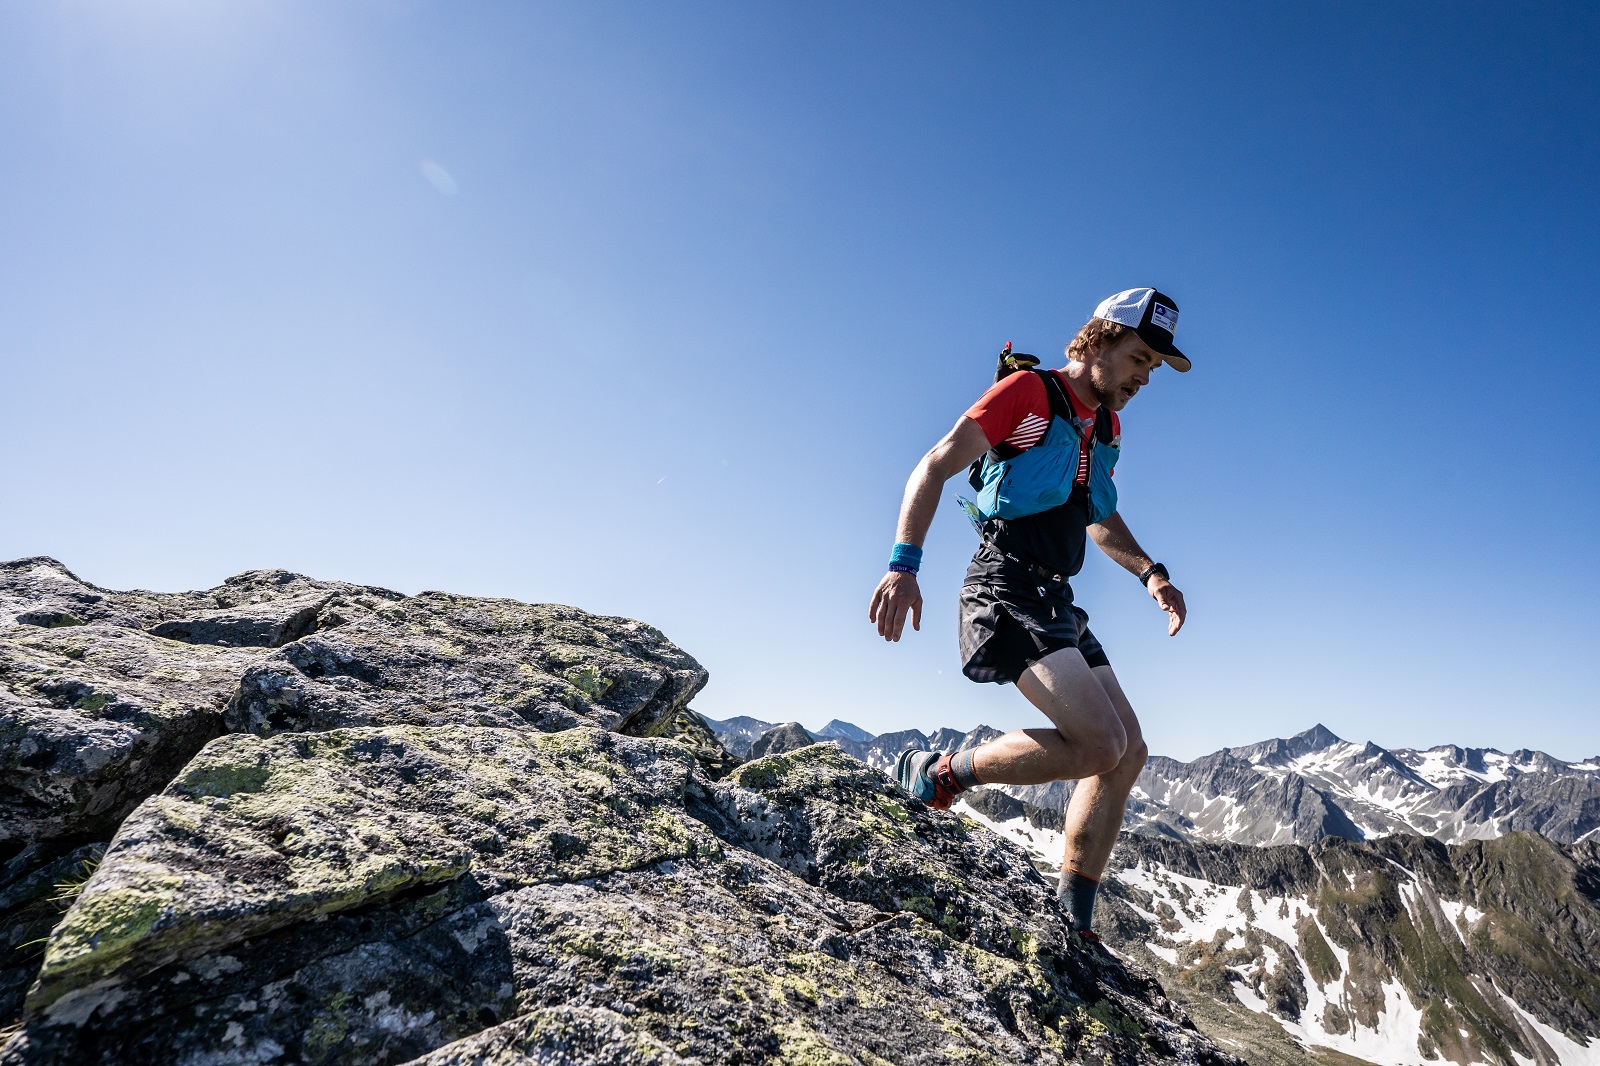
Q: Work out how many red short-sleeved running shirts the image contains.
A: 1